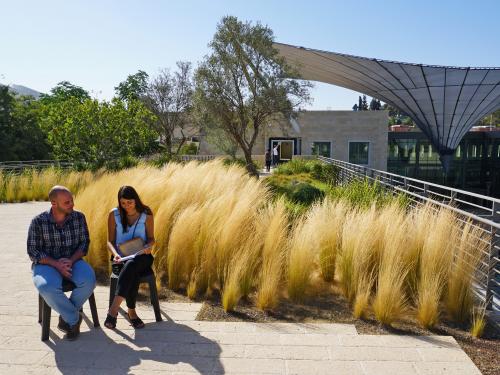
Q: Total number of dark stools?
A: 2